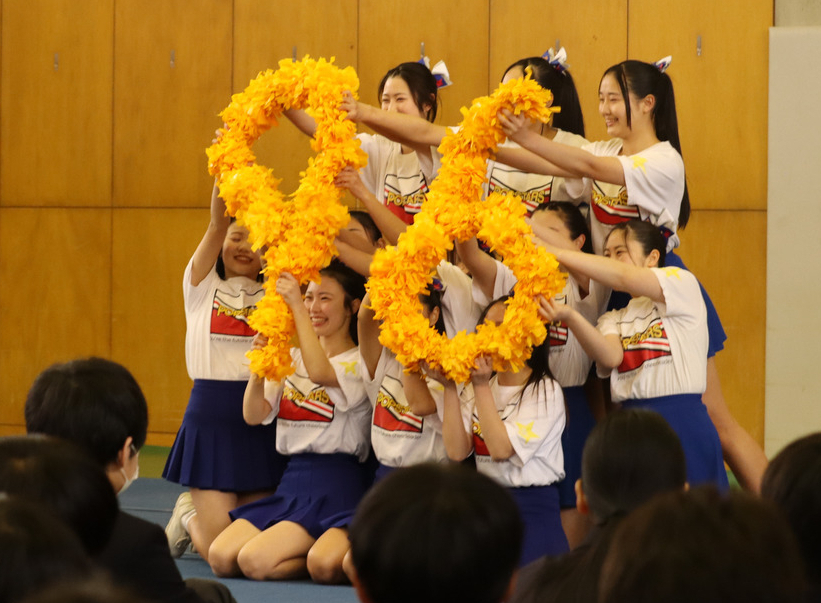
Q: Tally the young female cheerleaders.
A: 11